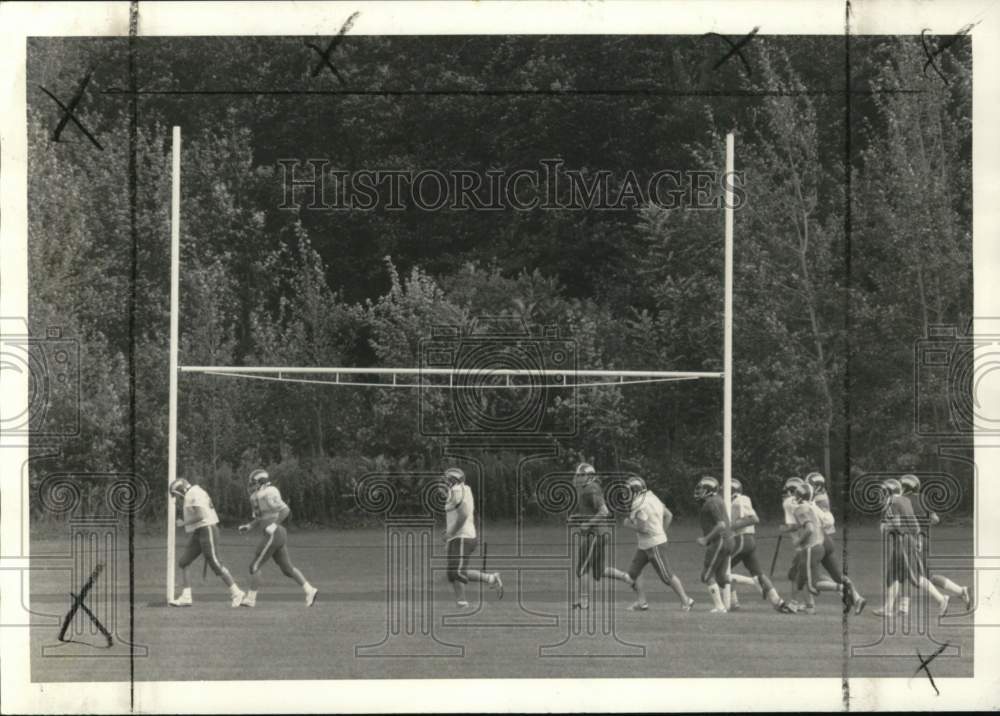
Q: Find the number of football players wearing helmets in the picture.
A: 12